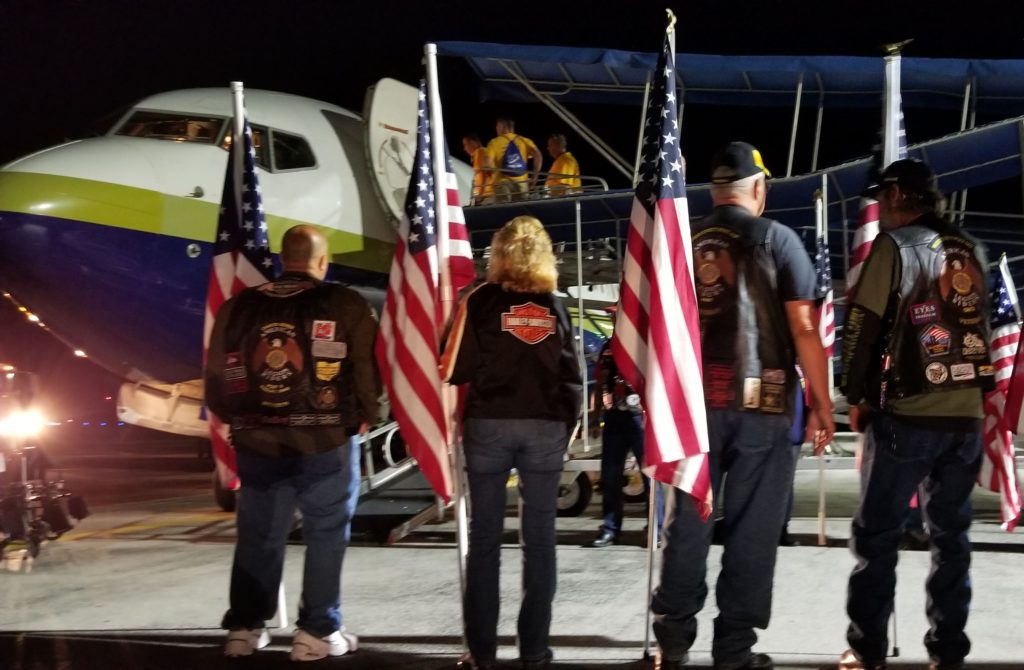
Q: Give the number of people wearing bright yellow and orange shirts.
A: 3